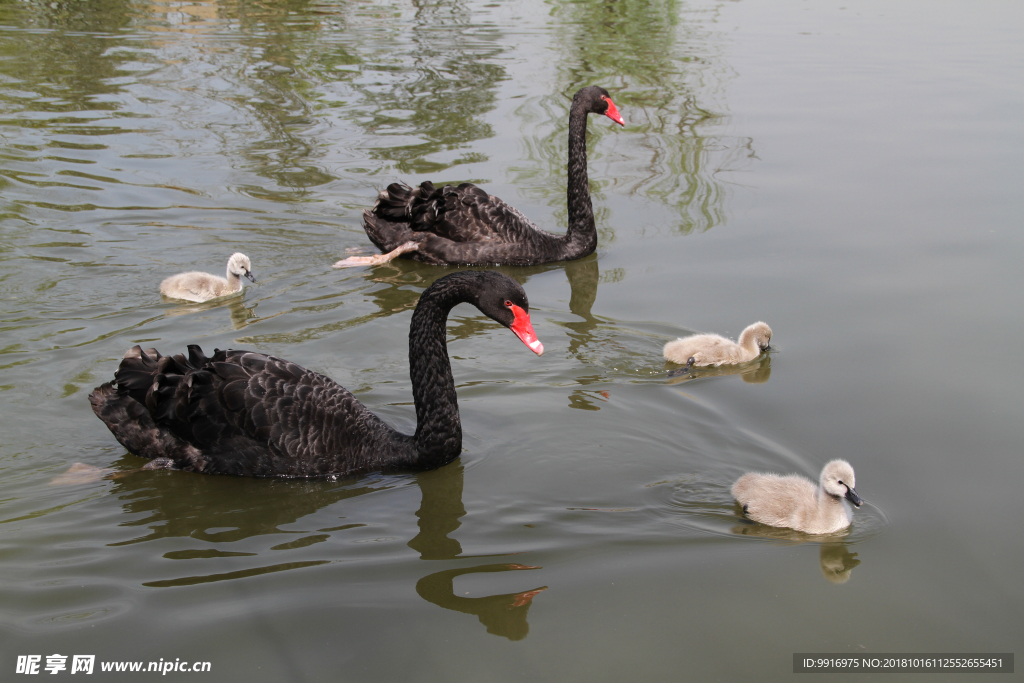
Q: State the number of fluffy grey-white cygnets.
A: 3